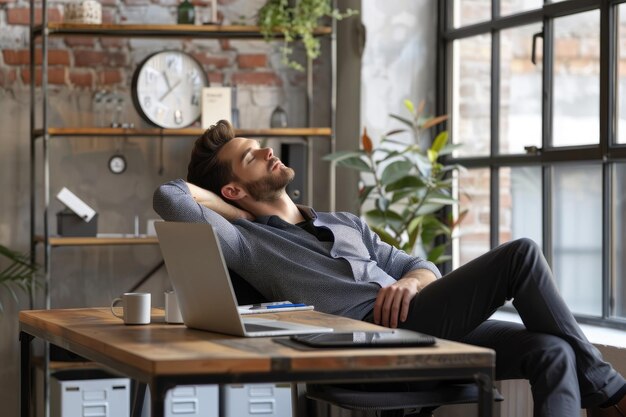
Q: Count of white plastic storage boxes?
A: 3